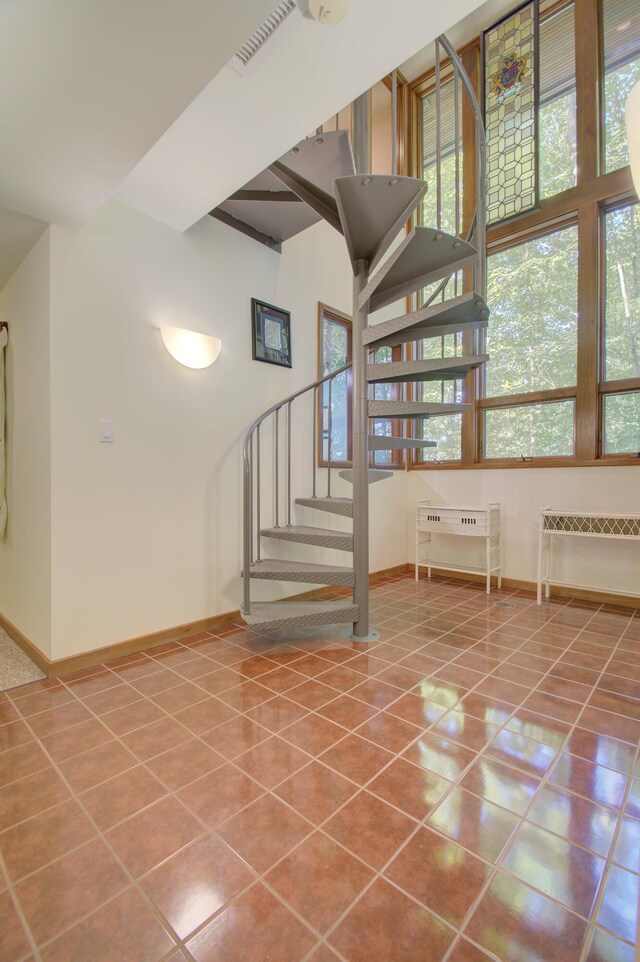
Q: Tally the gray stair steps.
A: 12